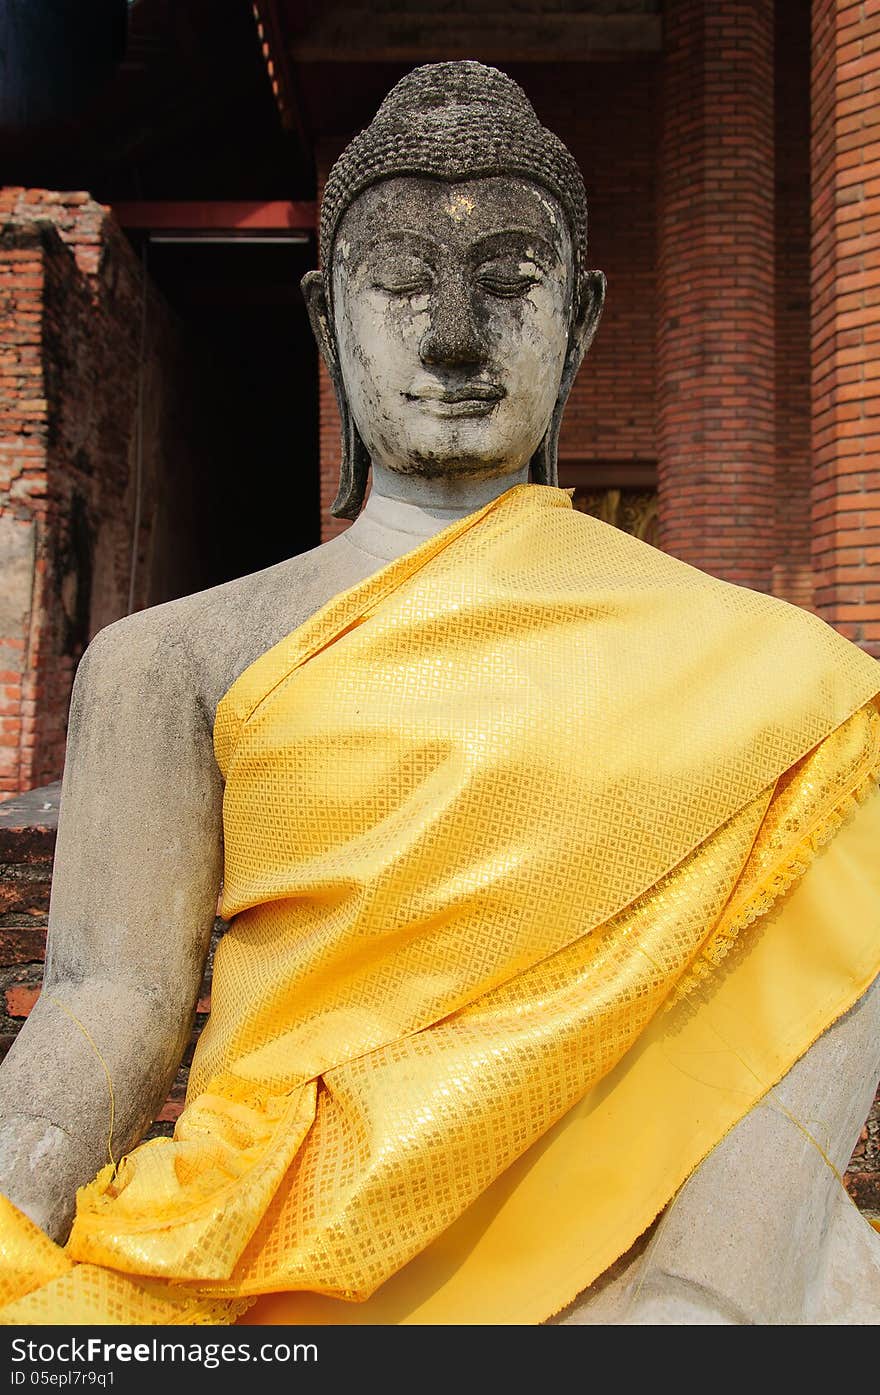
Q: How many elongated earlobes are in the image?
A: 2